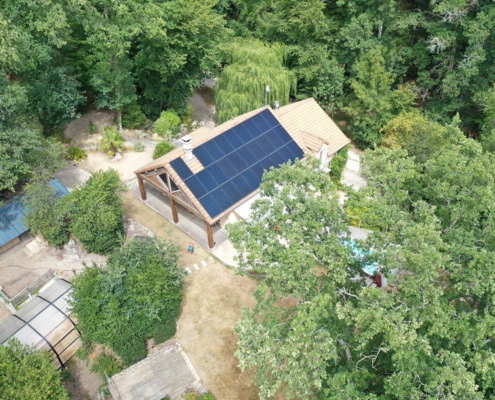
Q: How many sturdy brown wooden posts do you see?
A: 3